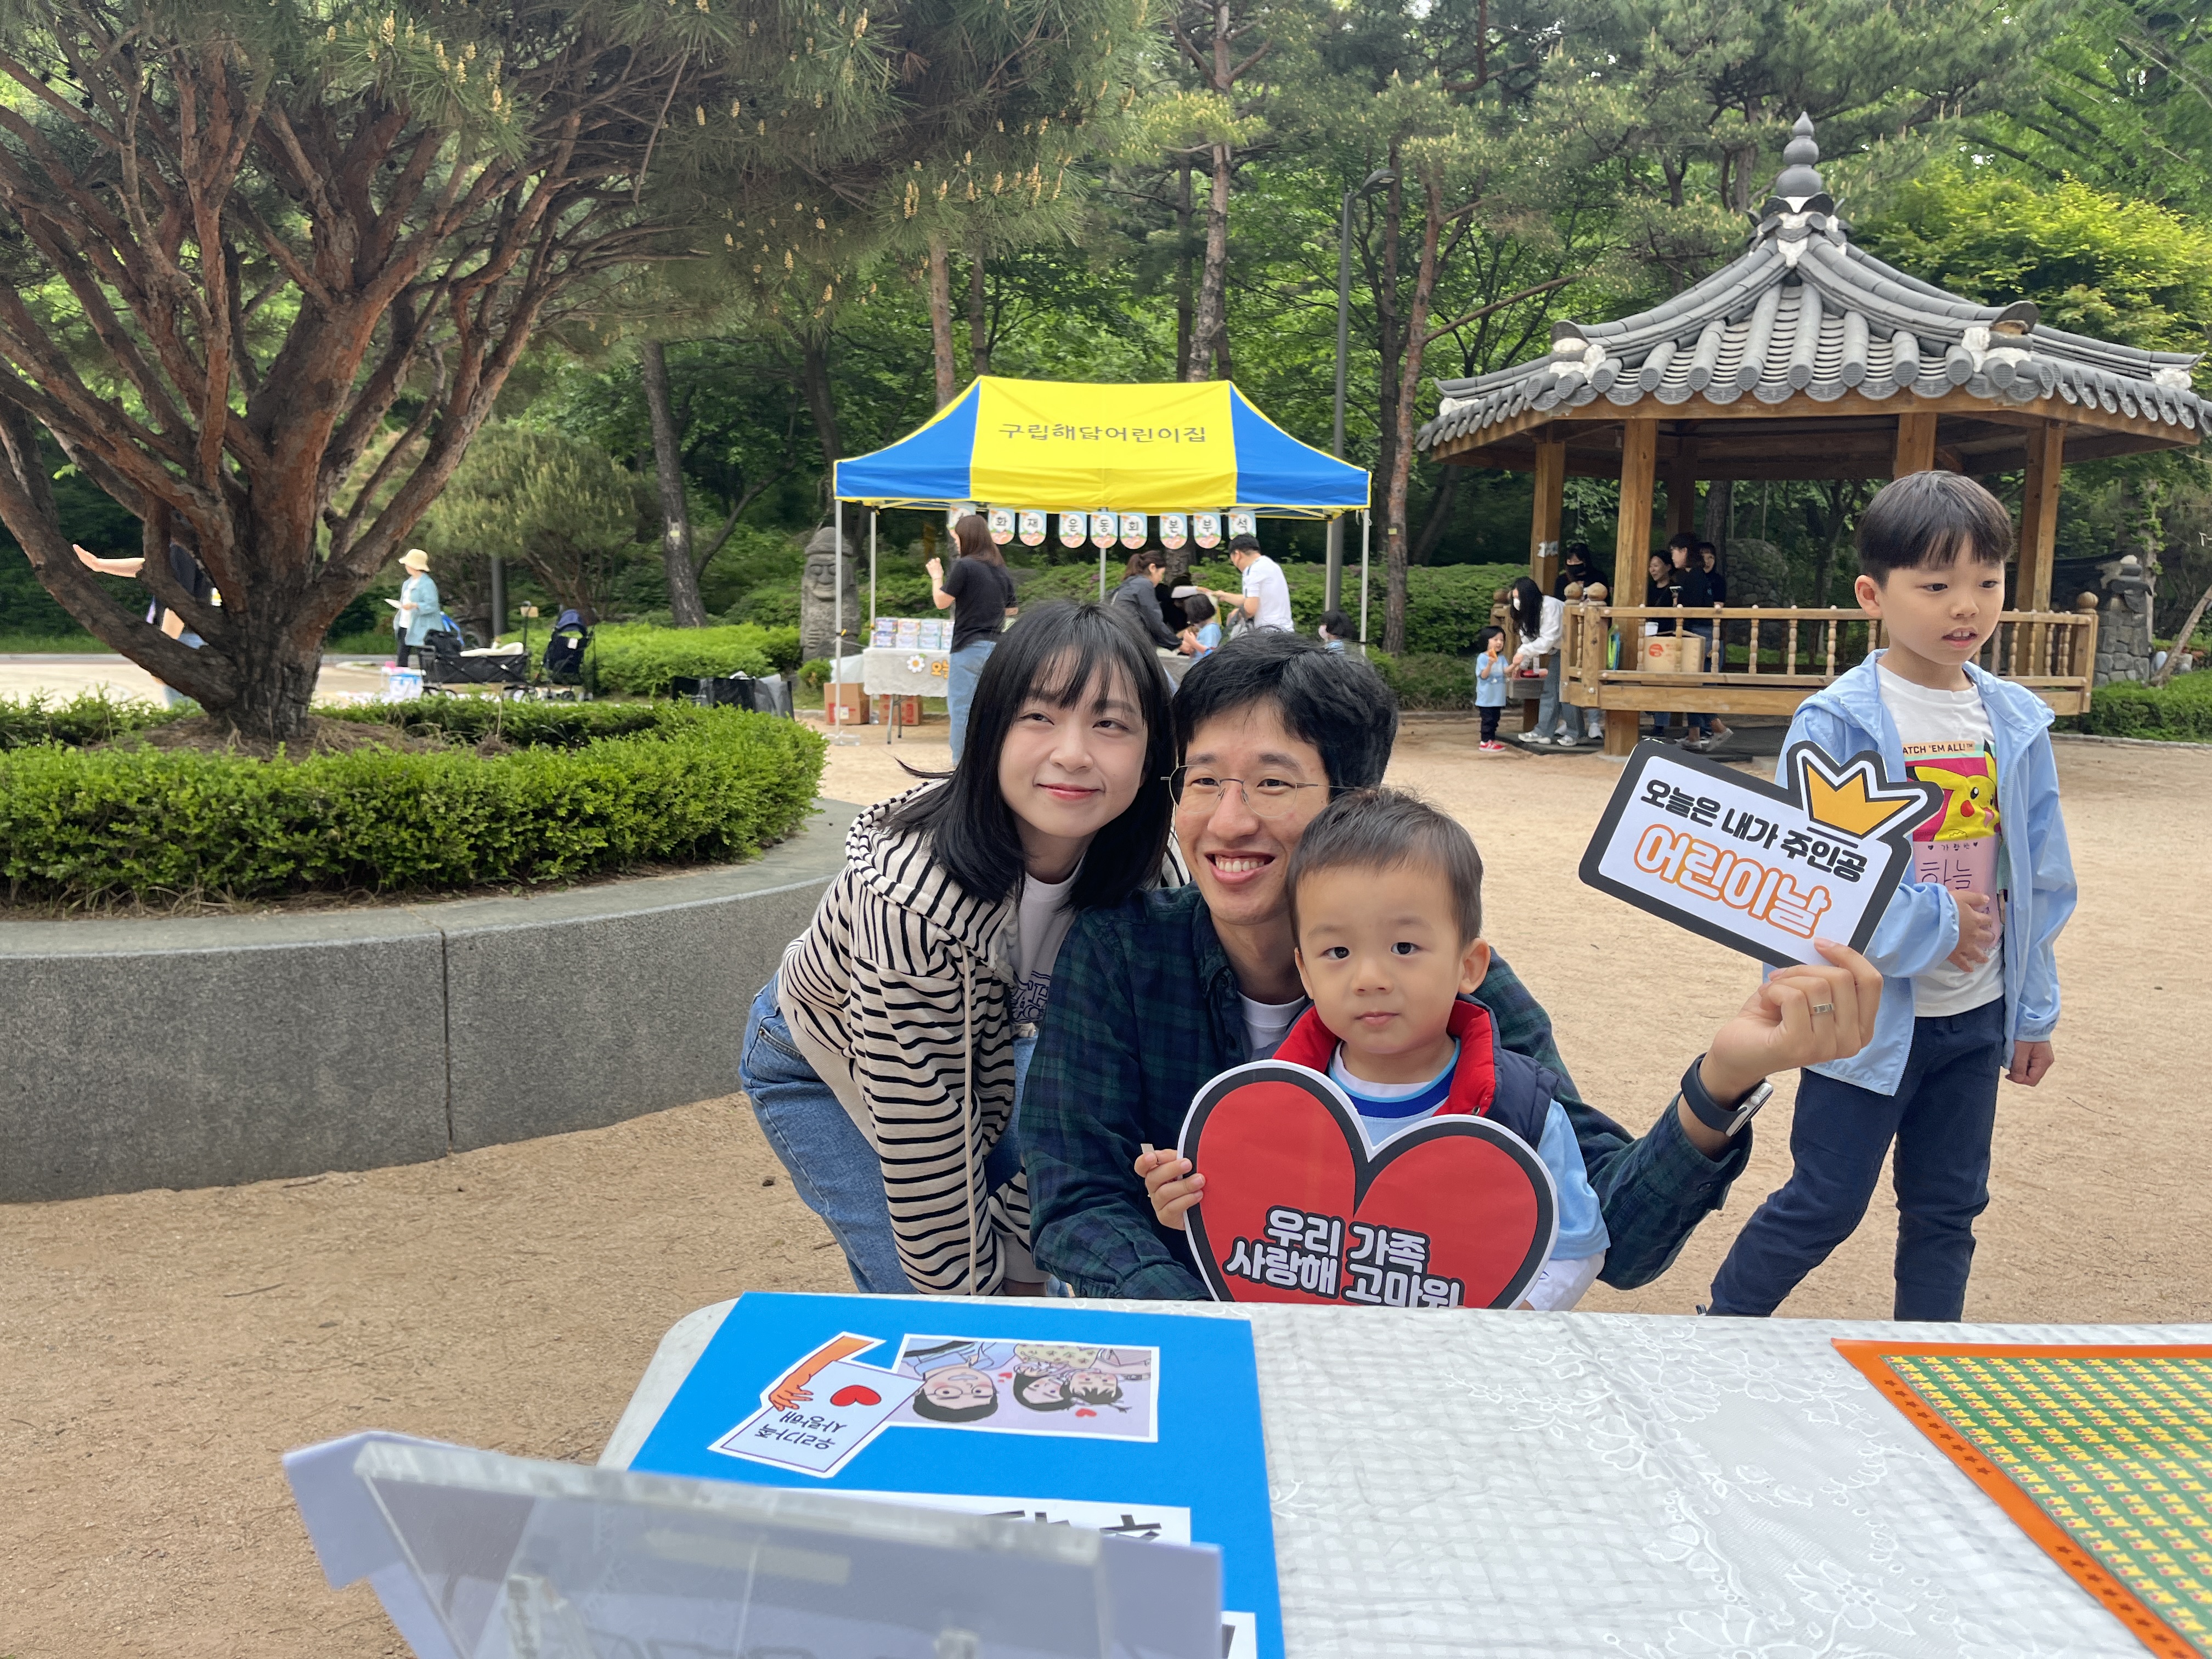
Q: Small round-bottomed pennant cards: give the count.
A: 9